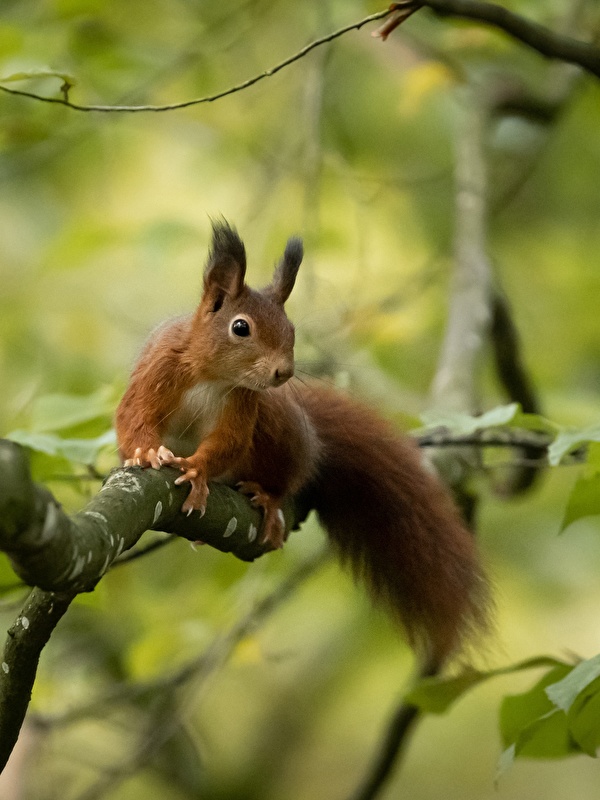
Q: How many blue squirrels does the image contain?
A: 0